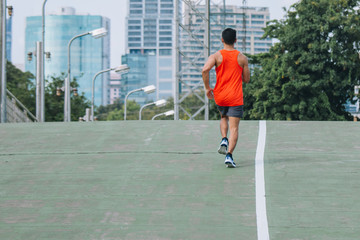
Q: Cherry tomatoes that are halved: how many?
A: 0